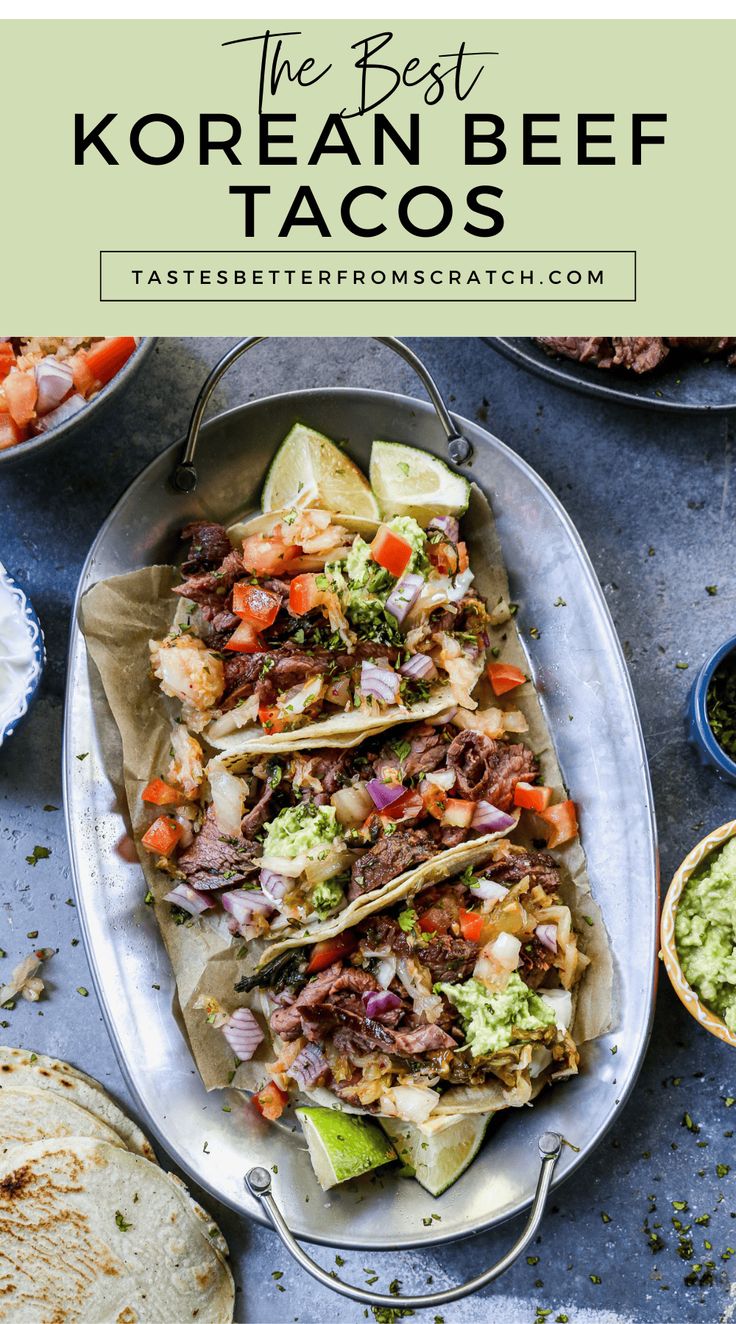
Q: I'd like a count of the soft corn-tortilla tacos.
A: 3